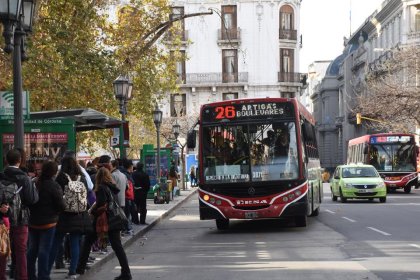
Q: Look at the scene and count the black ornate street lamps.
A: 4